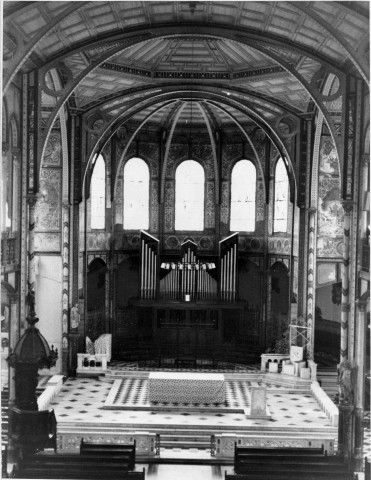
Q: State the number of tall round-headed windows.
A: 5